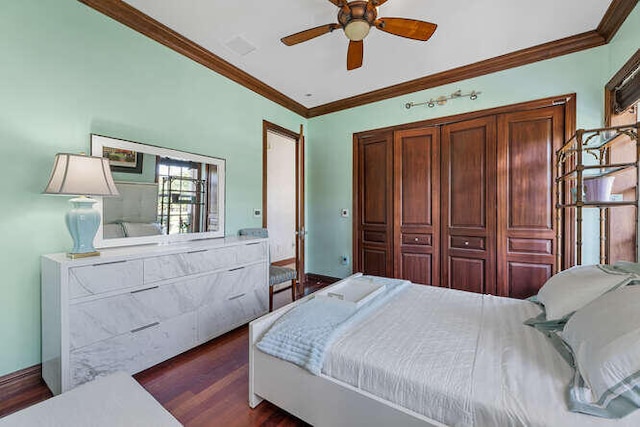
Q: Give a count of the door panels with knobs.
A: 2